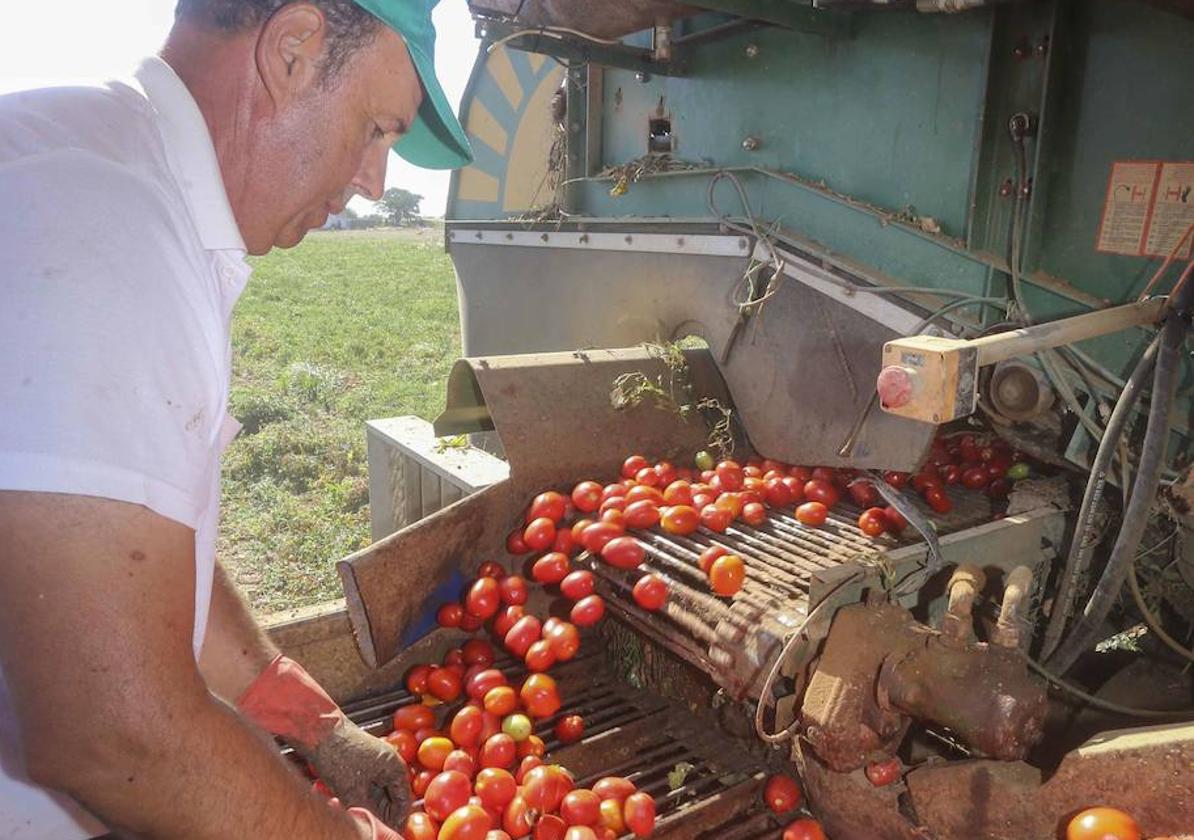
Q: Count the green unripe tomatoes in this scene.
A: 3